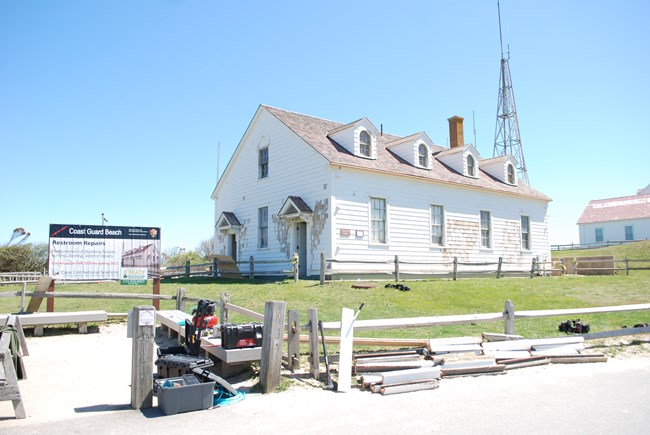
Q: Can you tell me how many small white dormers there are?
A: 4